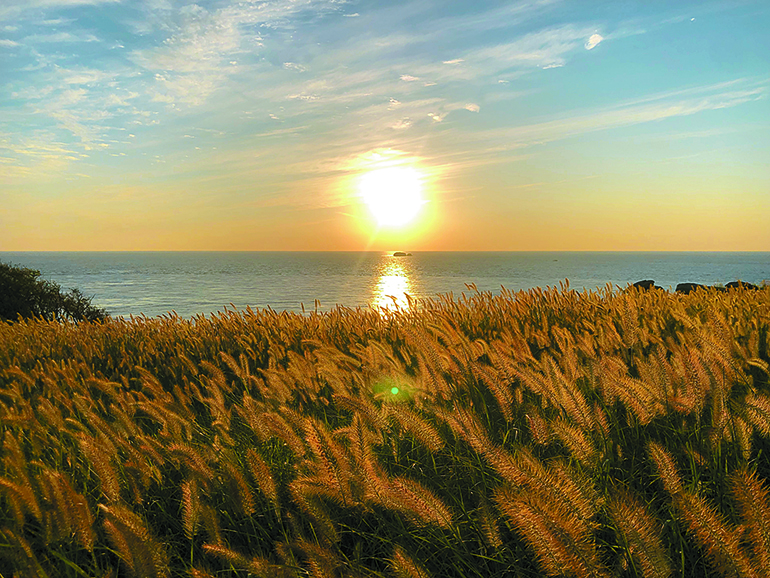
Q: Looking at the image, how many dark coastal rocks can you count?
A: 3